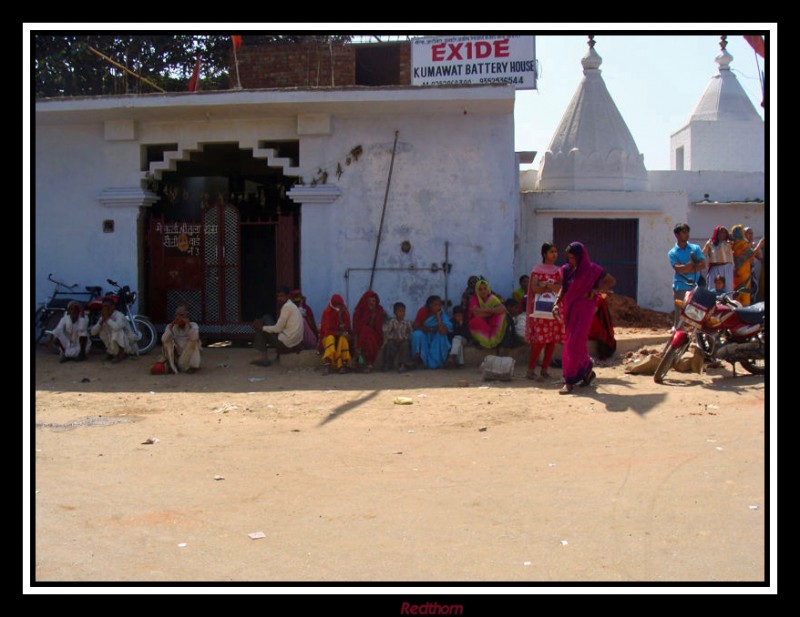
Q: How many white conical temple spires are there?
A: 2